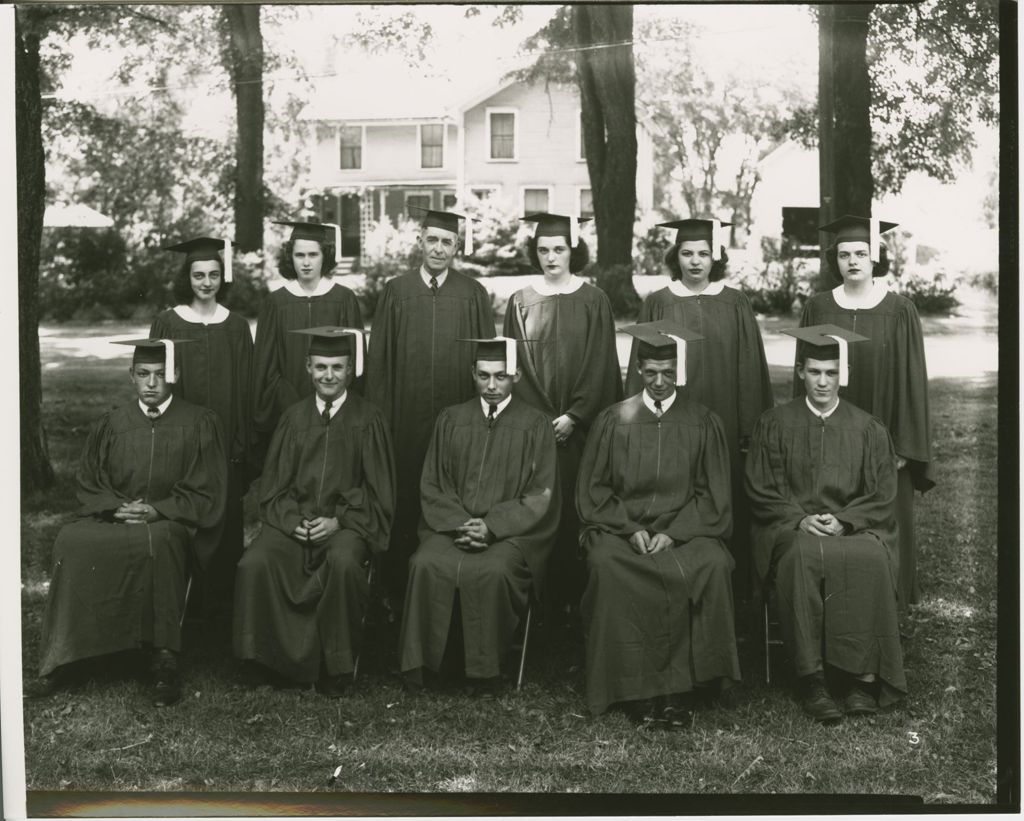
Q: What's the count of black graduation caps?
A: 11